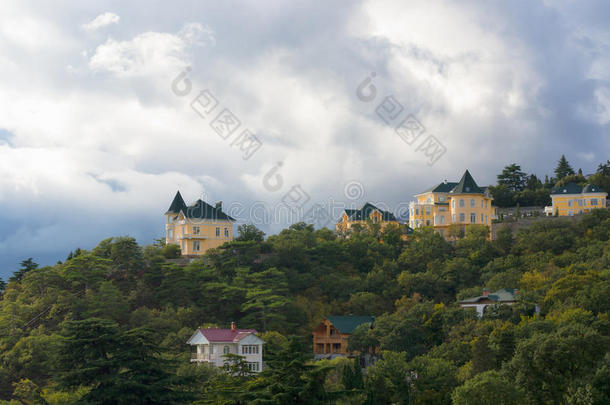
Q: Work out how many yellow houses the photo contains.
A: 4